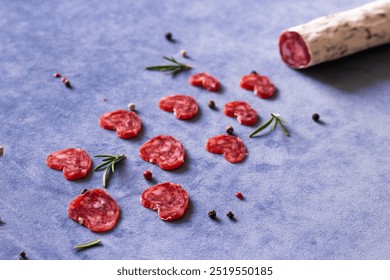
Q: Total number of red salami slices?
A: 10